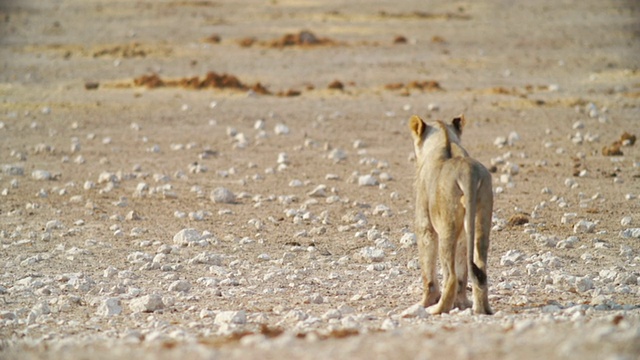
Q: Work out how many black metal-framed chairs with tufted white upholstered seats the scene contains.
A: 0